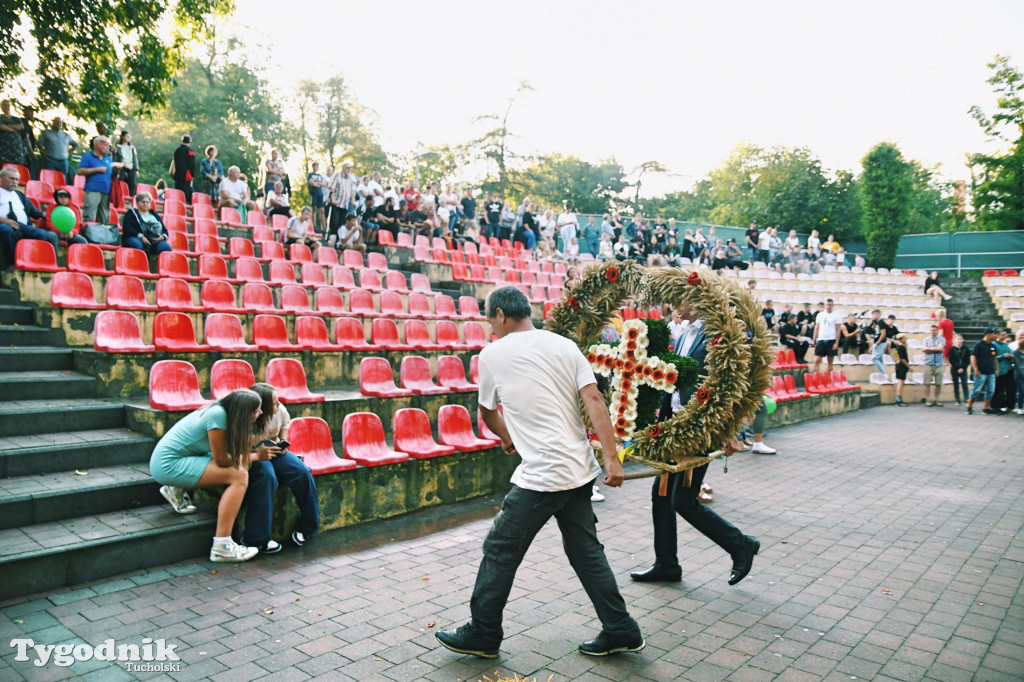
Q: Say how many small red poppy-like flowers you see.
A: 6